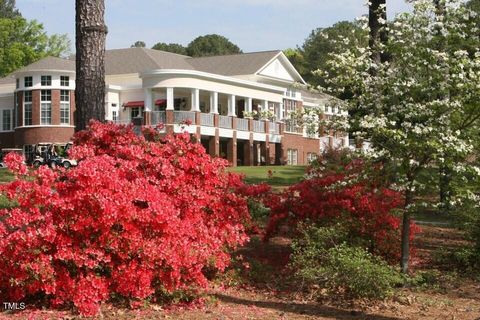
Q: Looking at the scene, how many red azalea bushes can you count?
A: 2